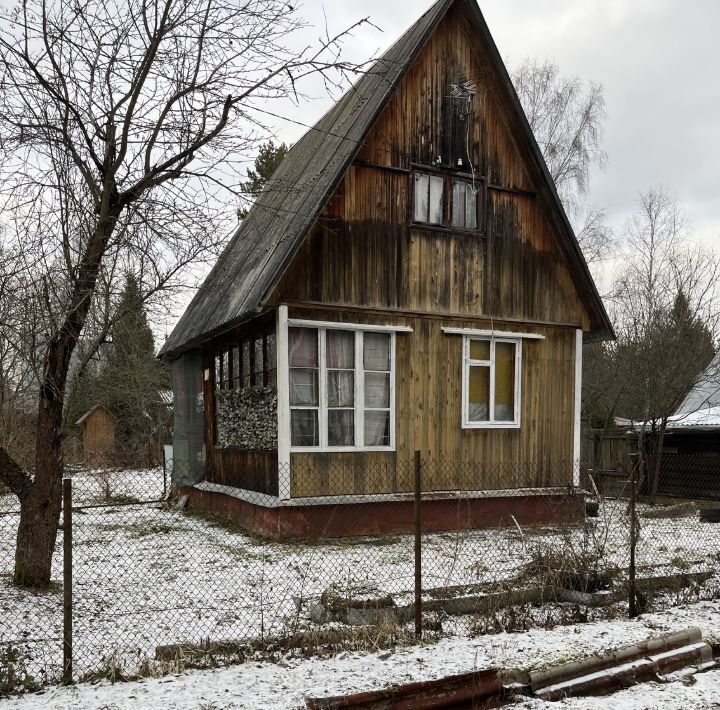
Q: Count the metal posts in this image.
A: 3